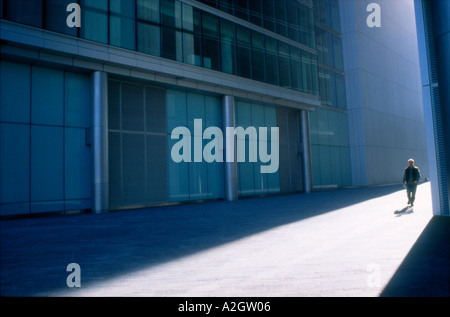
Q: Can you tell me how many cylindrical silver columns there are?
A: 3